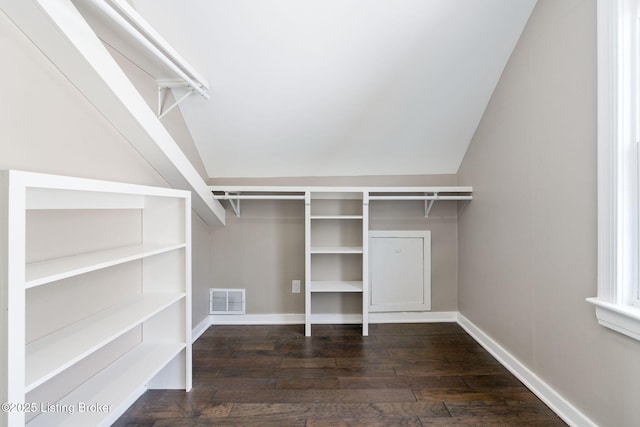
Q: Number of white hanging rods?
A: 3